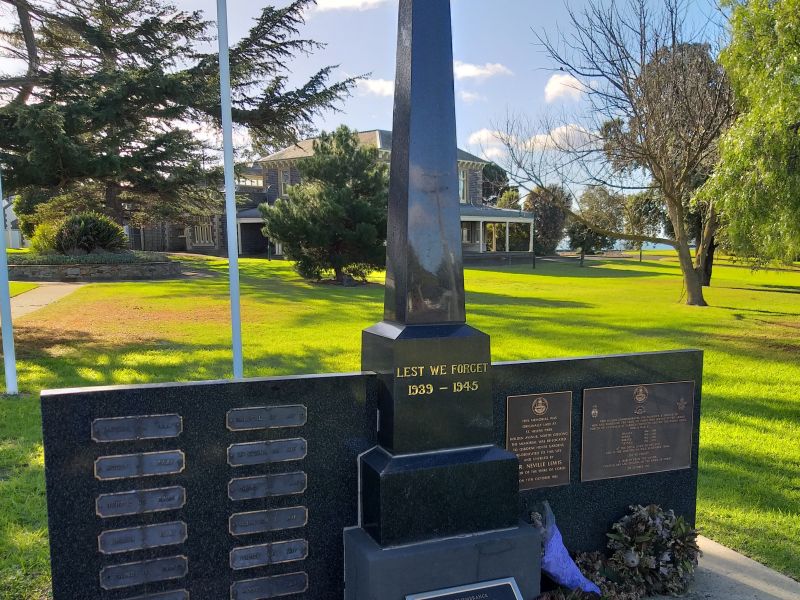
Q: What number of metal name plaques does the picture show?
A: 12